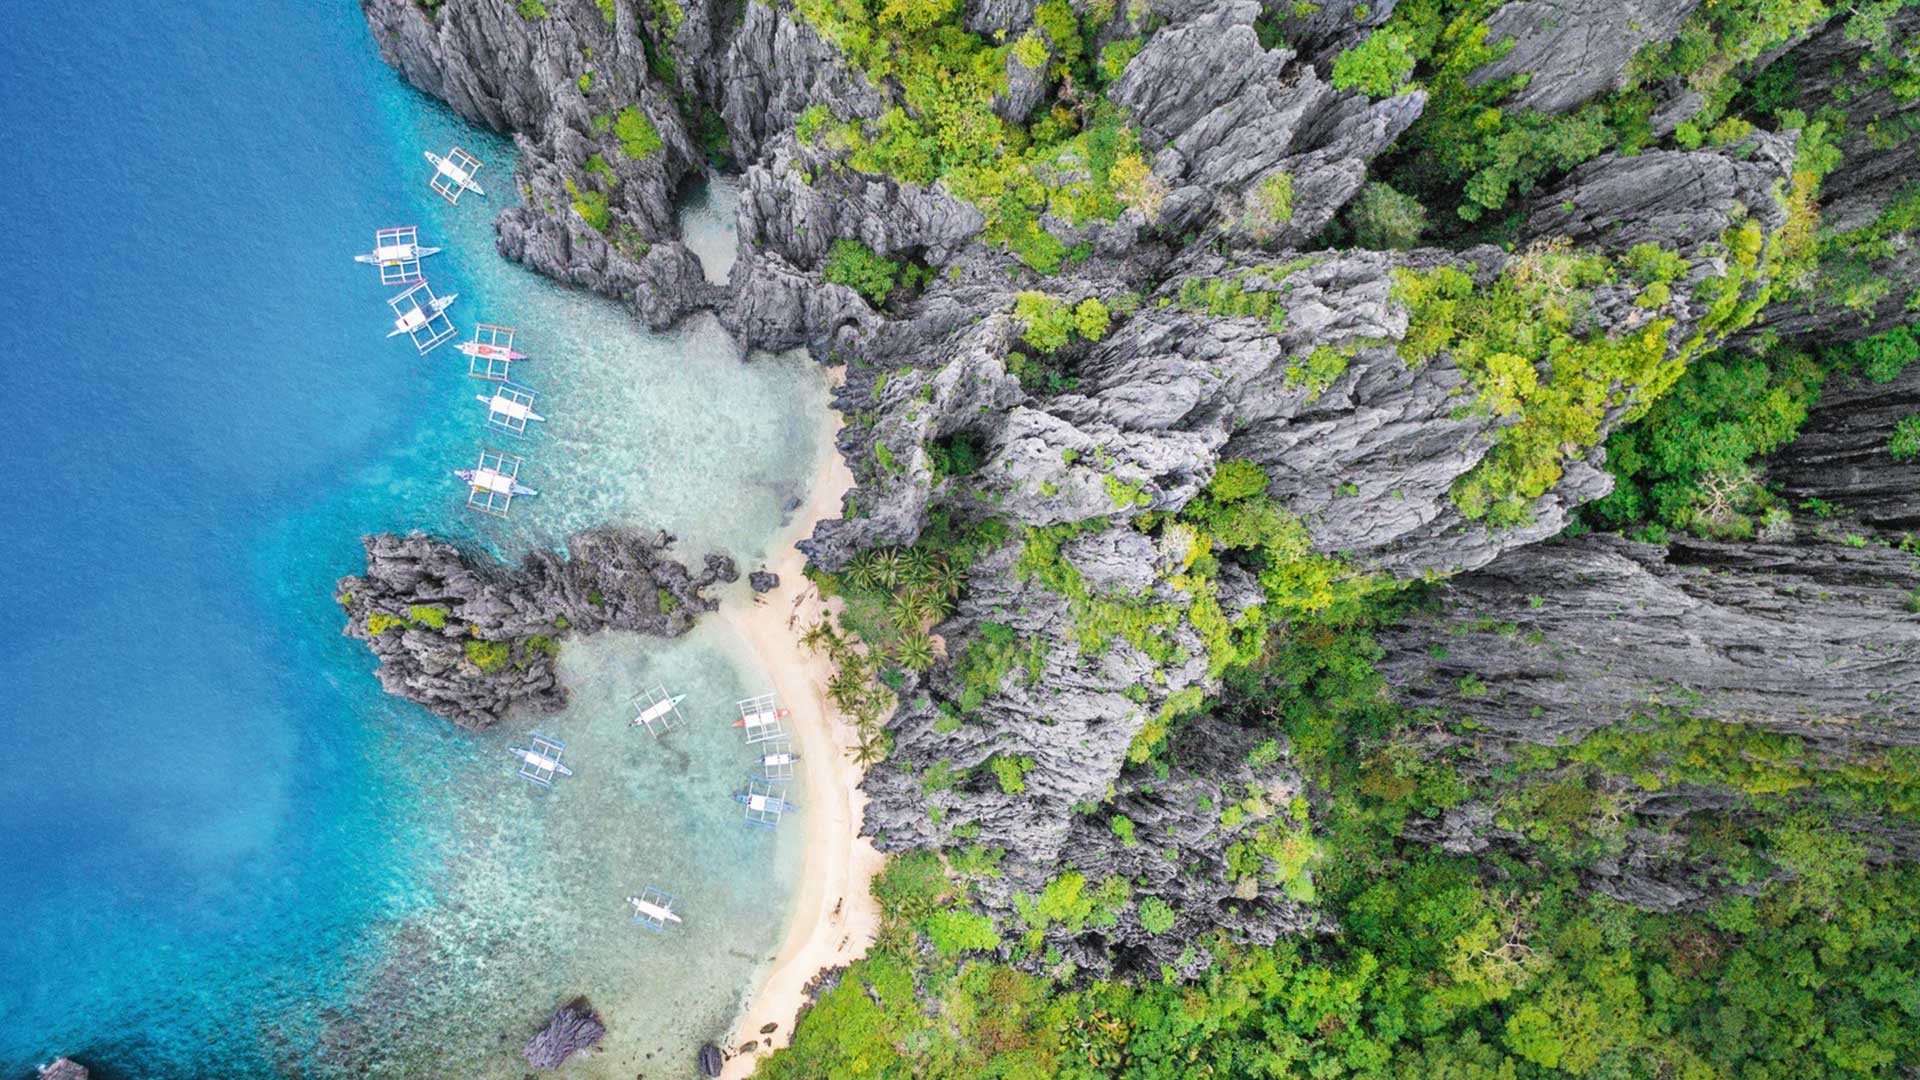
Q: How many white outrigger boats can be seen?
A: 12